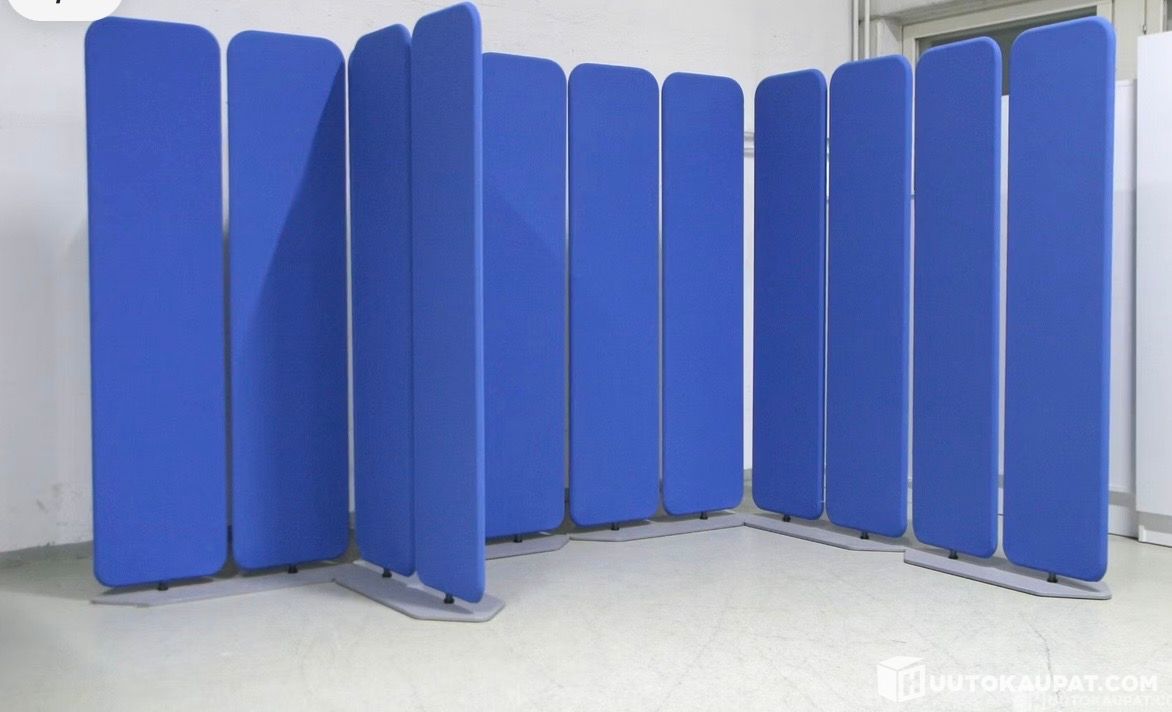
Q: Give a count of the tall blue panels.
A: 11